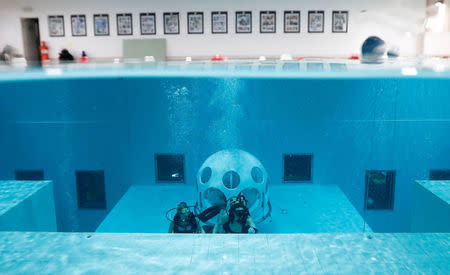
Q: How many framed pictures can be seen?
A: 13